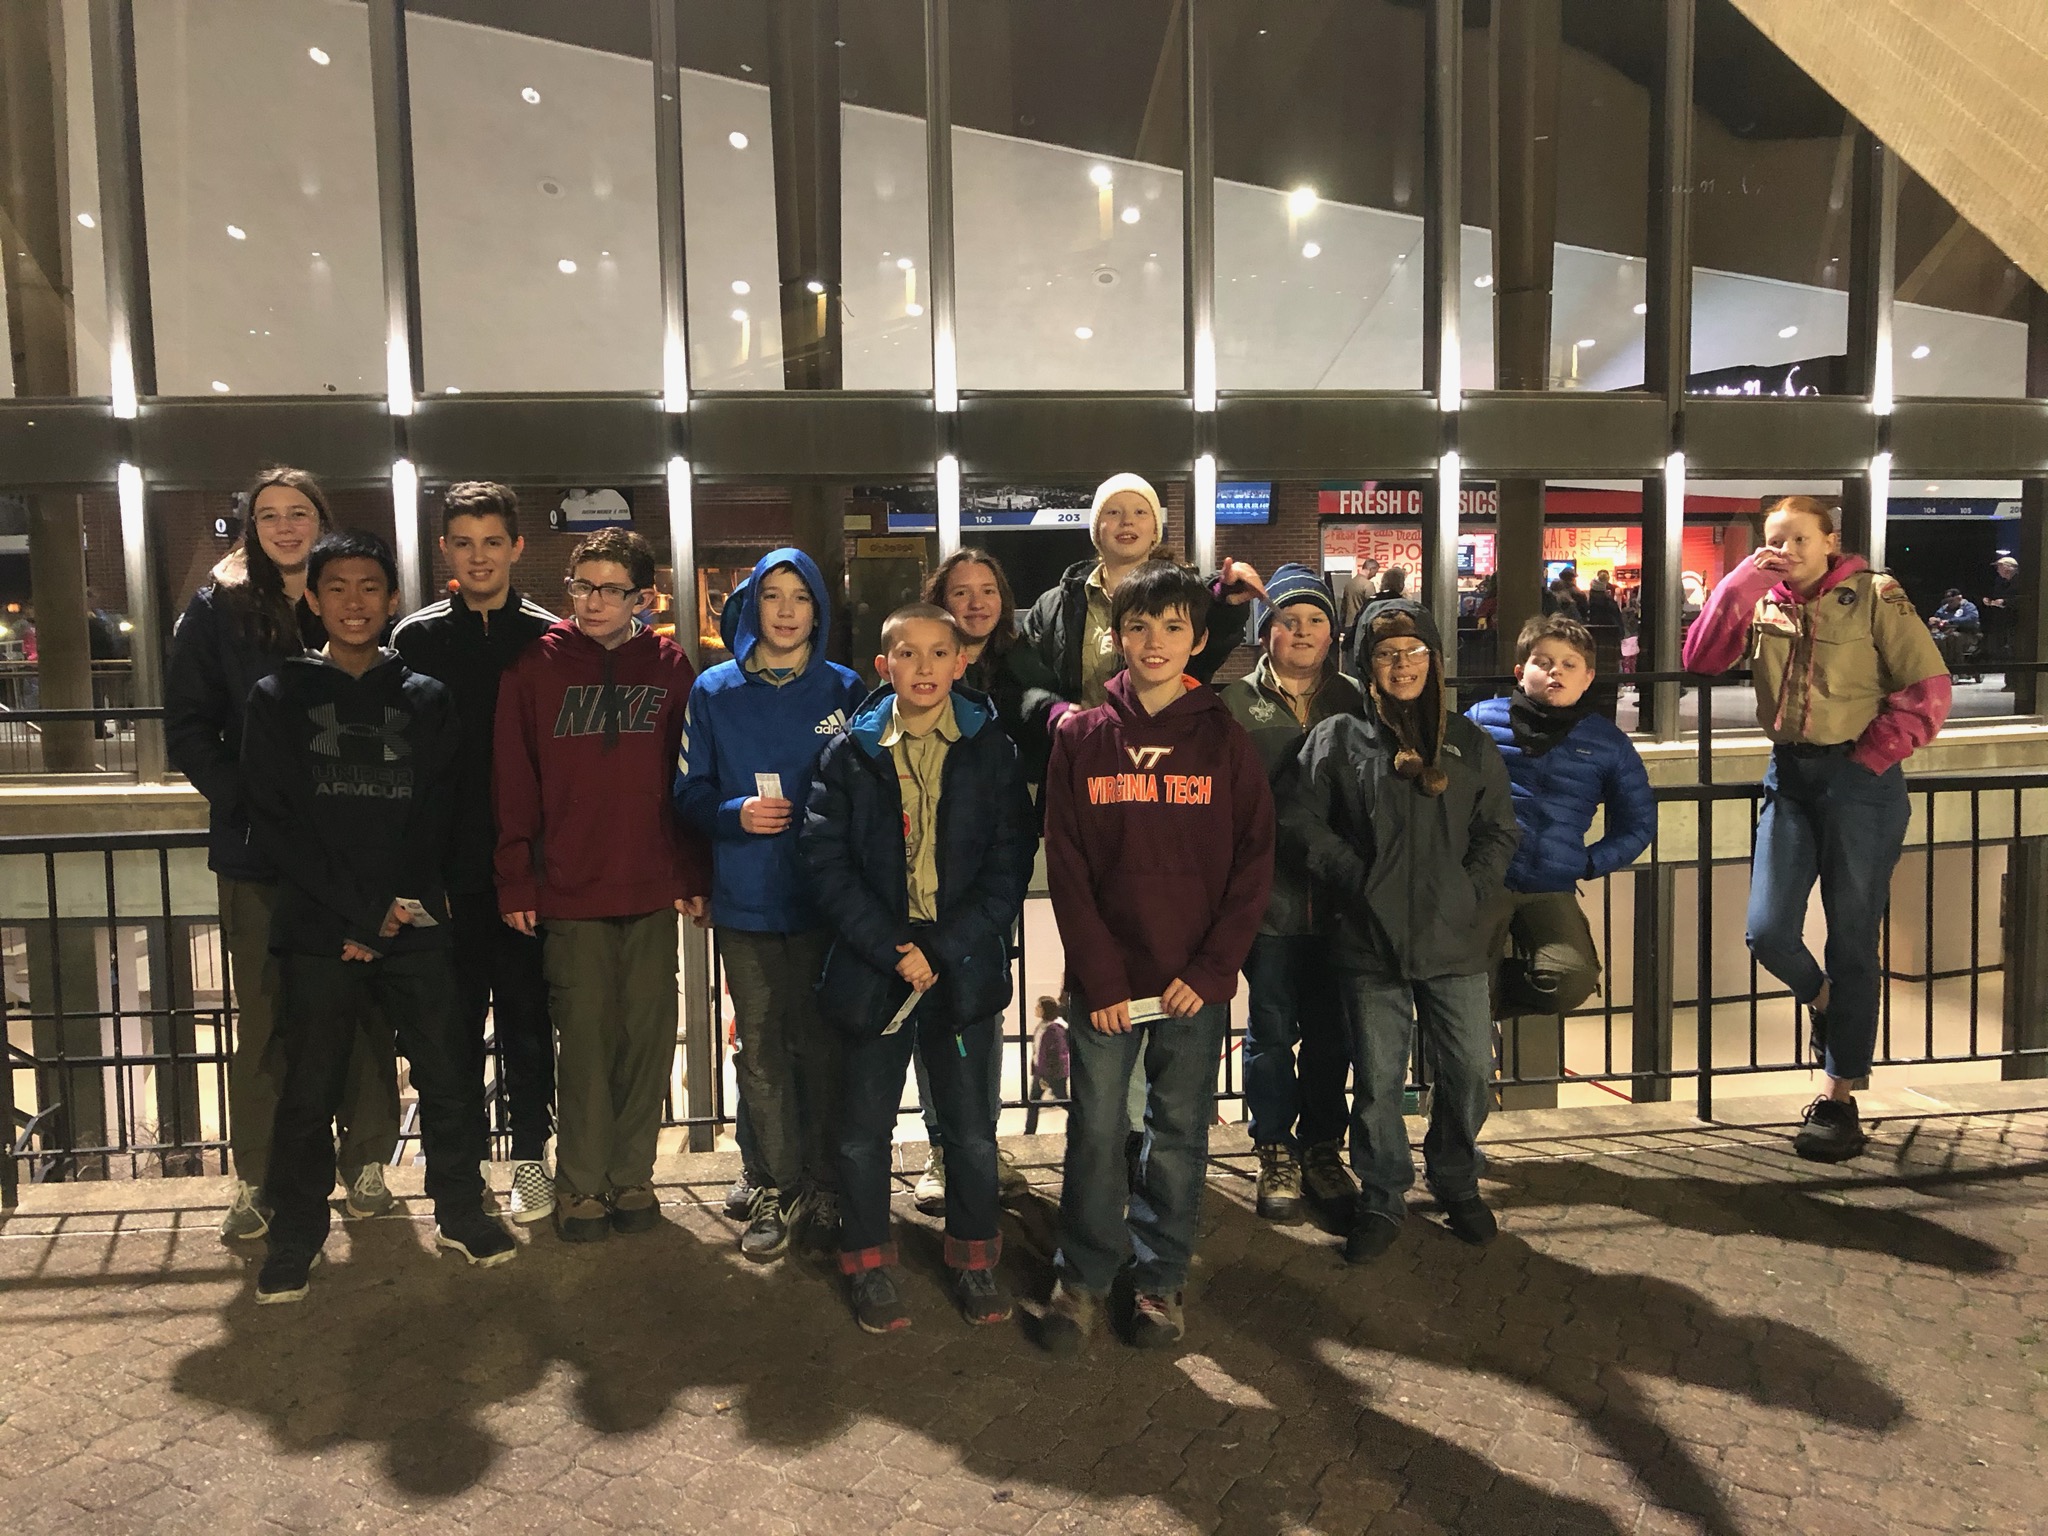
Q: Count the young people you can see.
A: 13